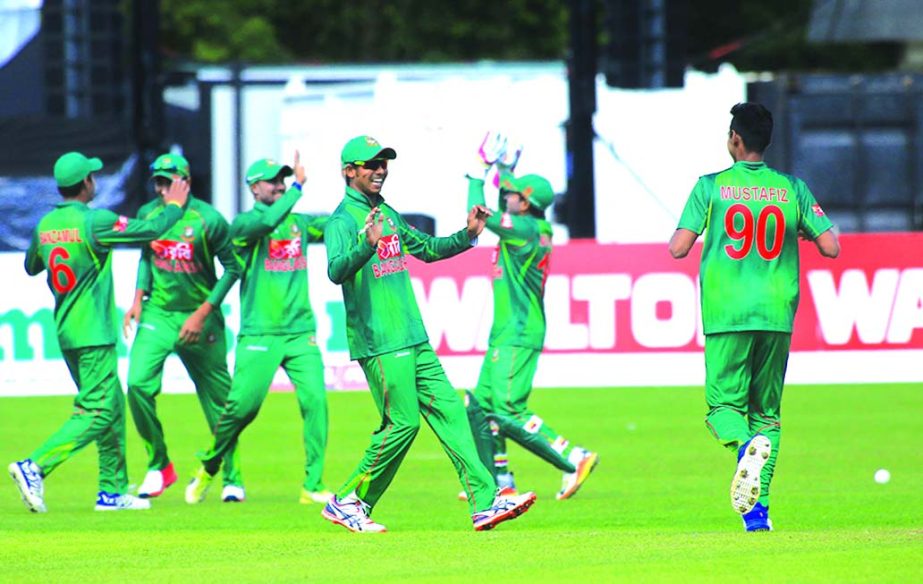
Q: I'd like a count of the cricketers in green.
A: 6